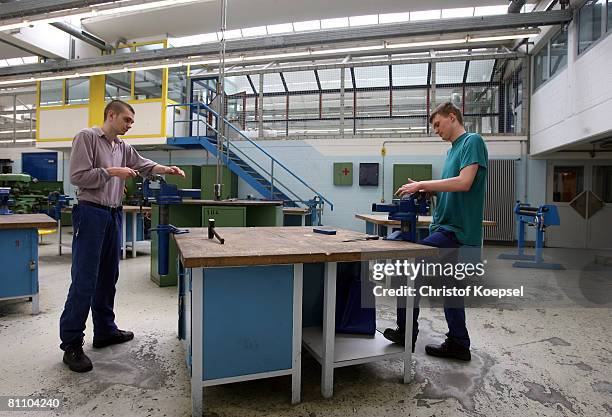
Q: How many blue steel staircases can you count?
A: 1